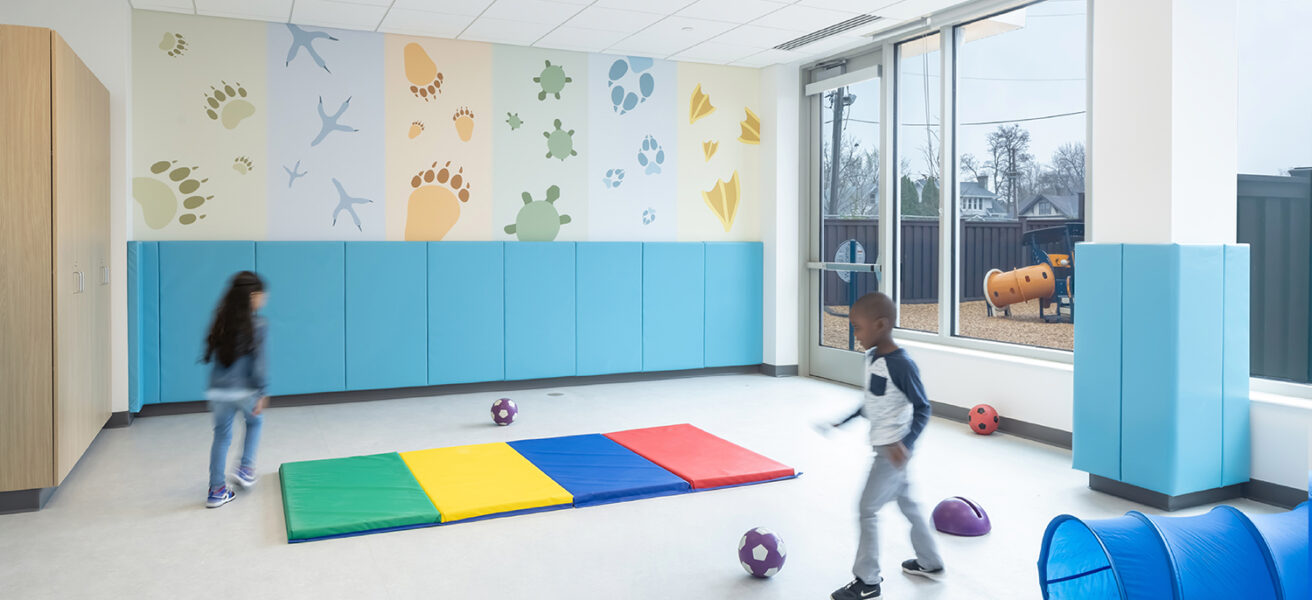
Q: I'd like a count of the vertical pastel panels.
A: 6